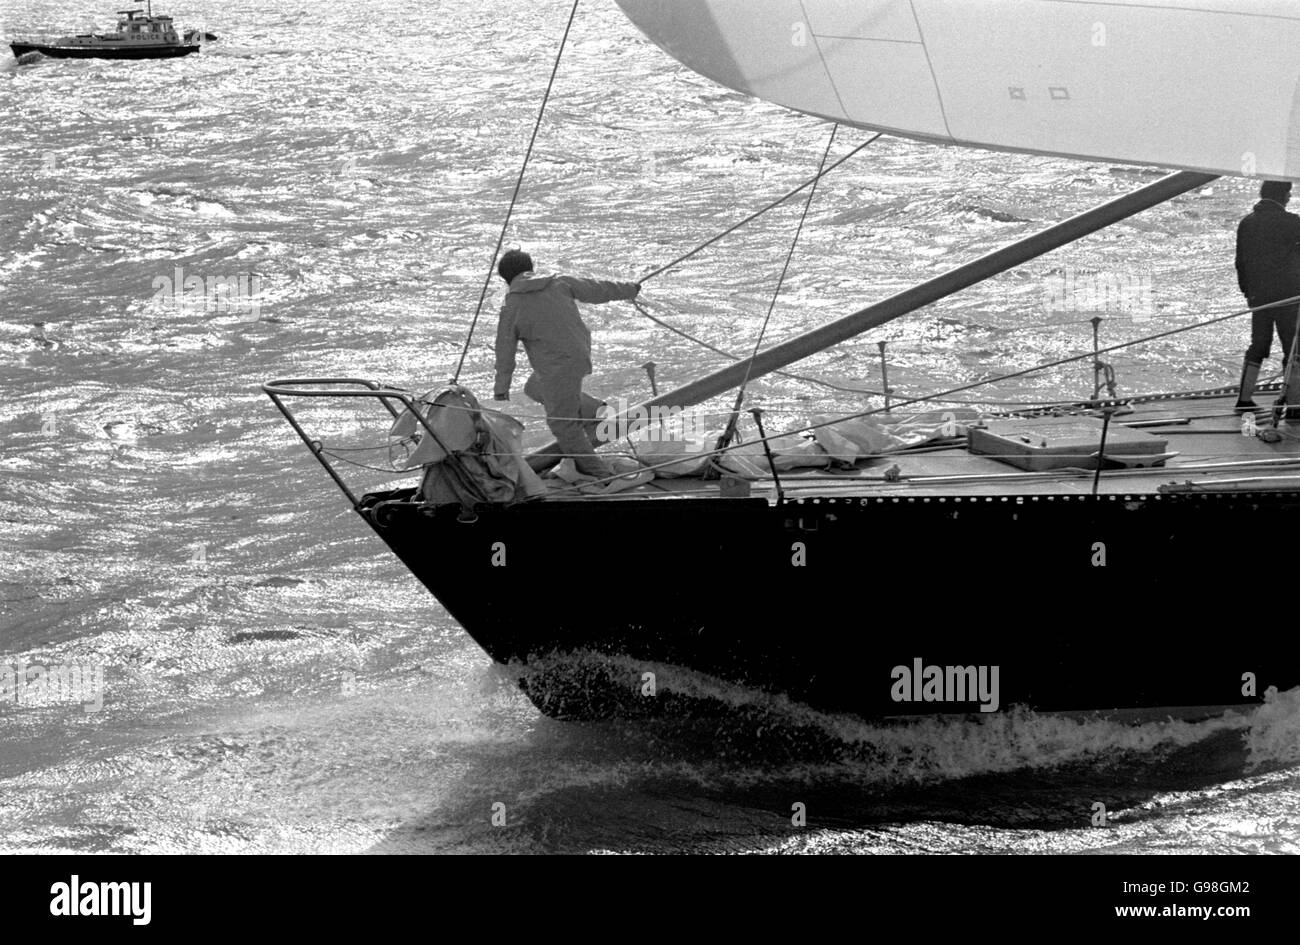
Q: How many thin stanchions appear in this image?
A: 5